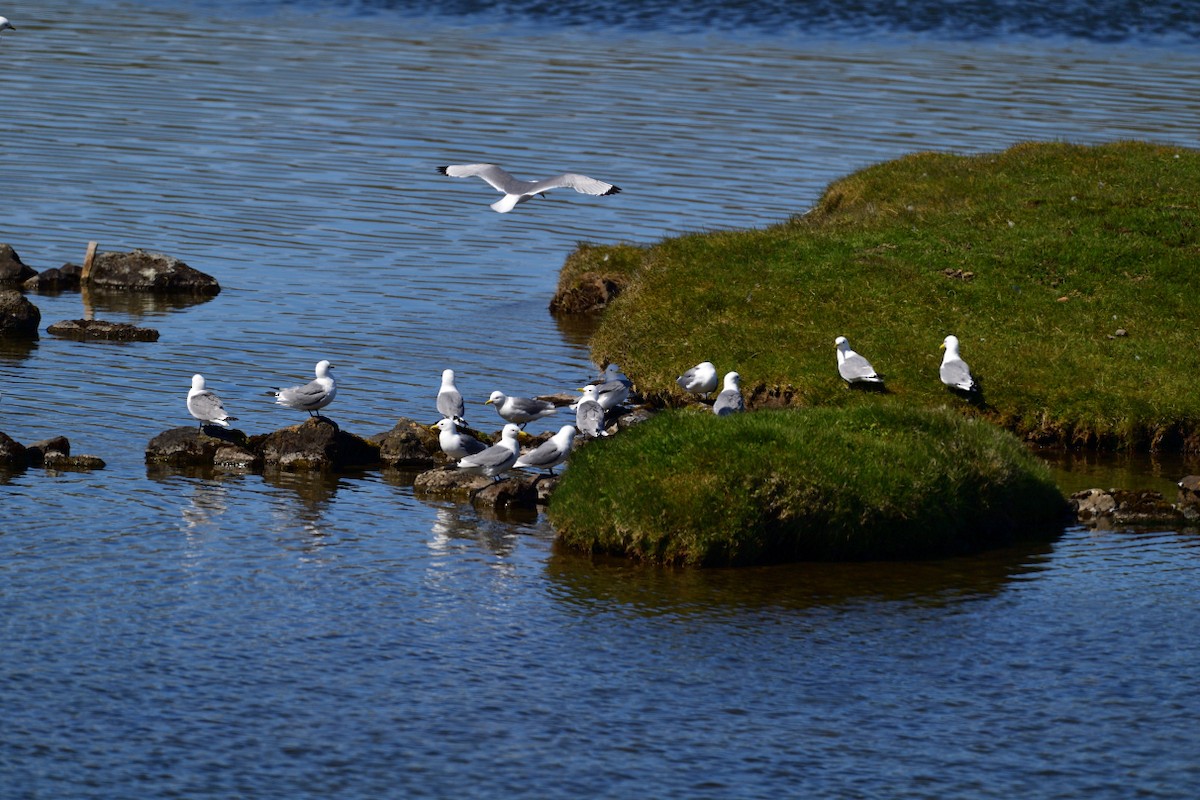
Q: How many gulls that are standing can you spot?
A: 13